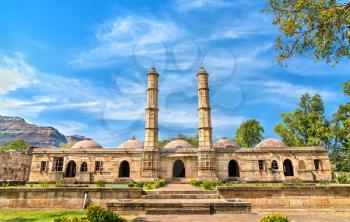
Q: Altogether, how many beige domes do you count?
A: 5